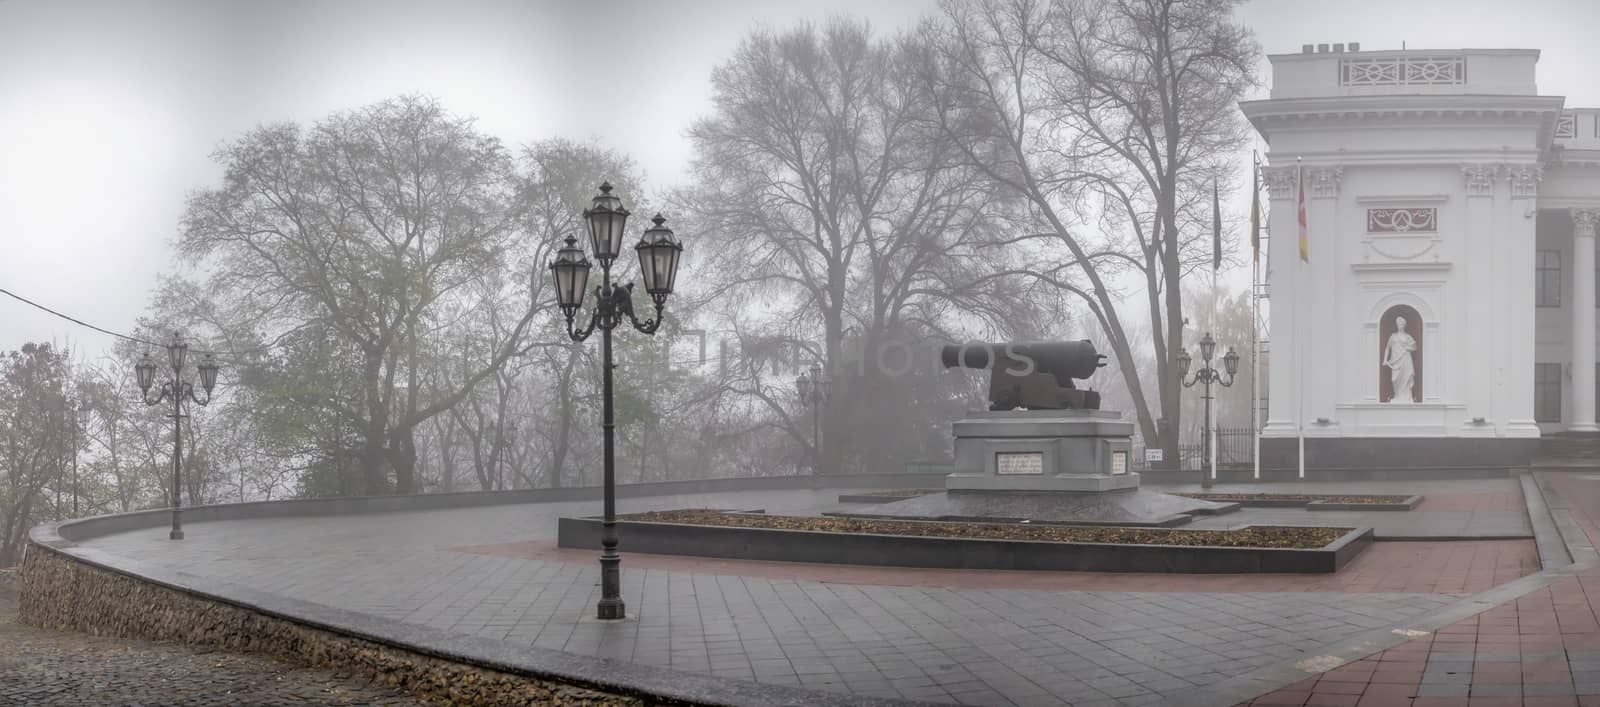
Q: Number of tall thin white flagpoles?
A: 3